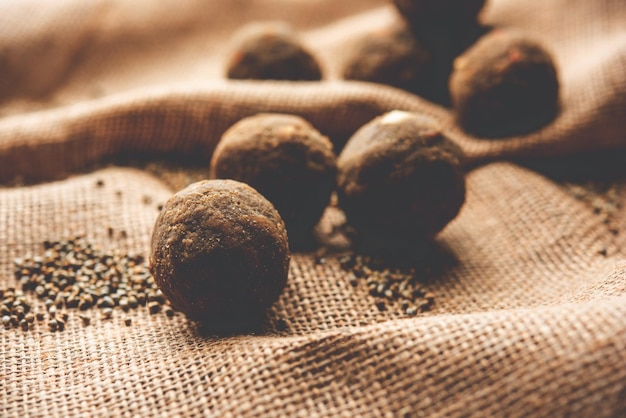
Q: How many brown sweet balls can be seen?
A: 7